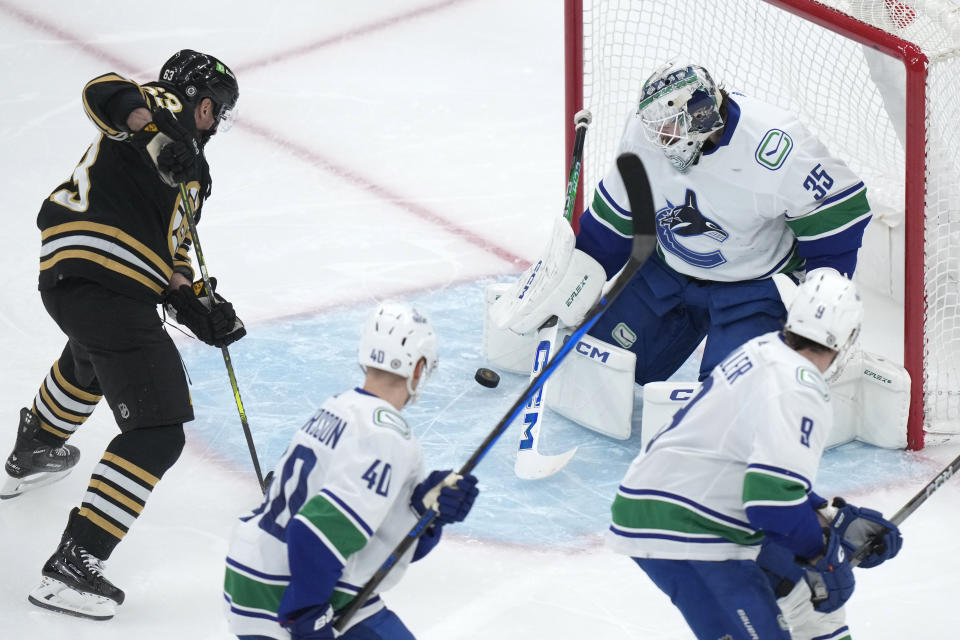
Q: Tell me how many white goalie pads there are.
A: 2